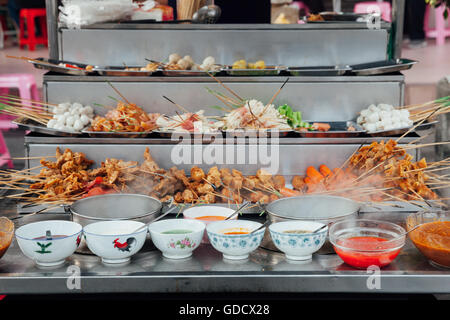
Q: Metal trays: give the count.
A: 12